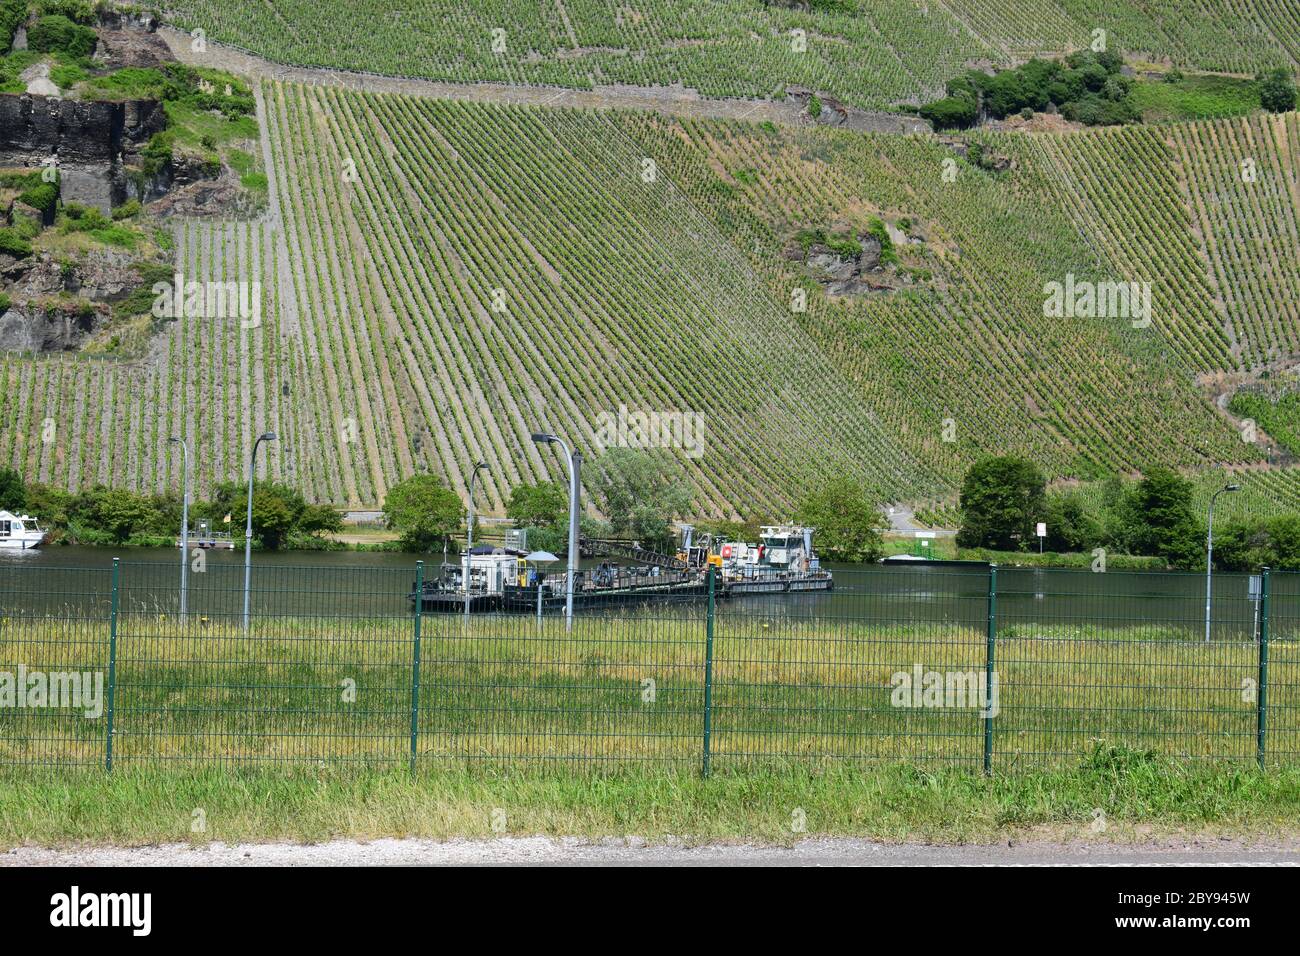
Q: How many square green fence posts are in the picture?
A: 5